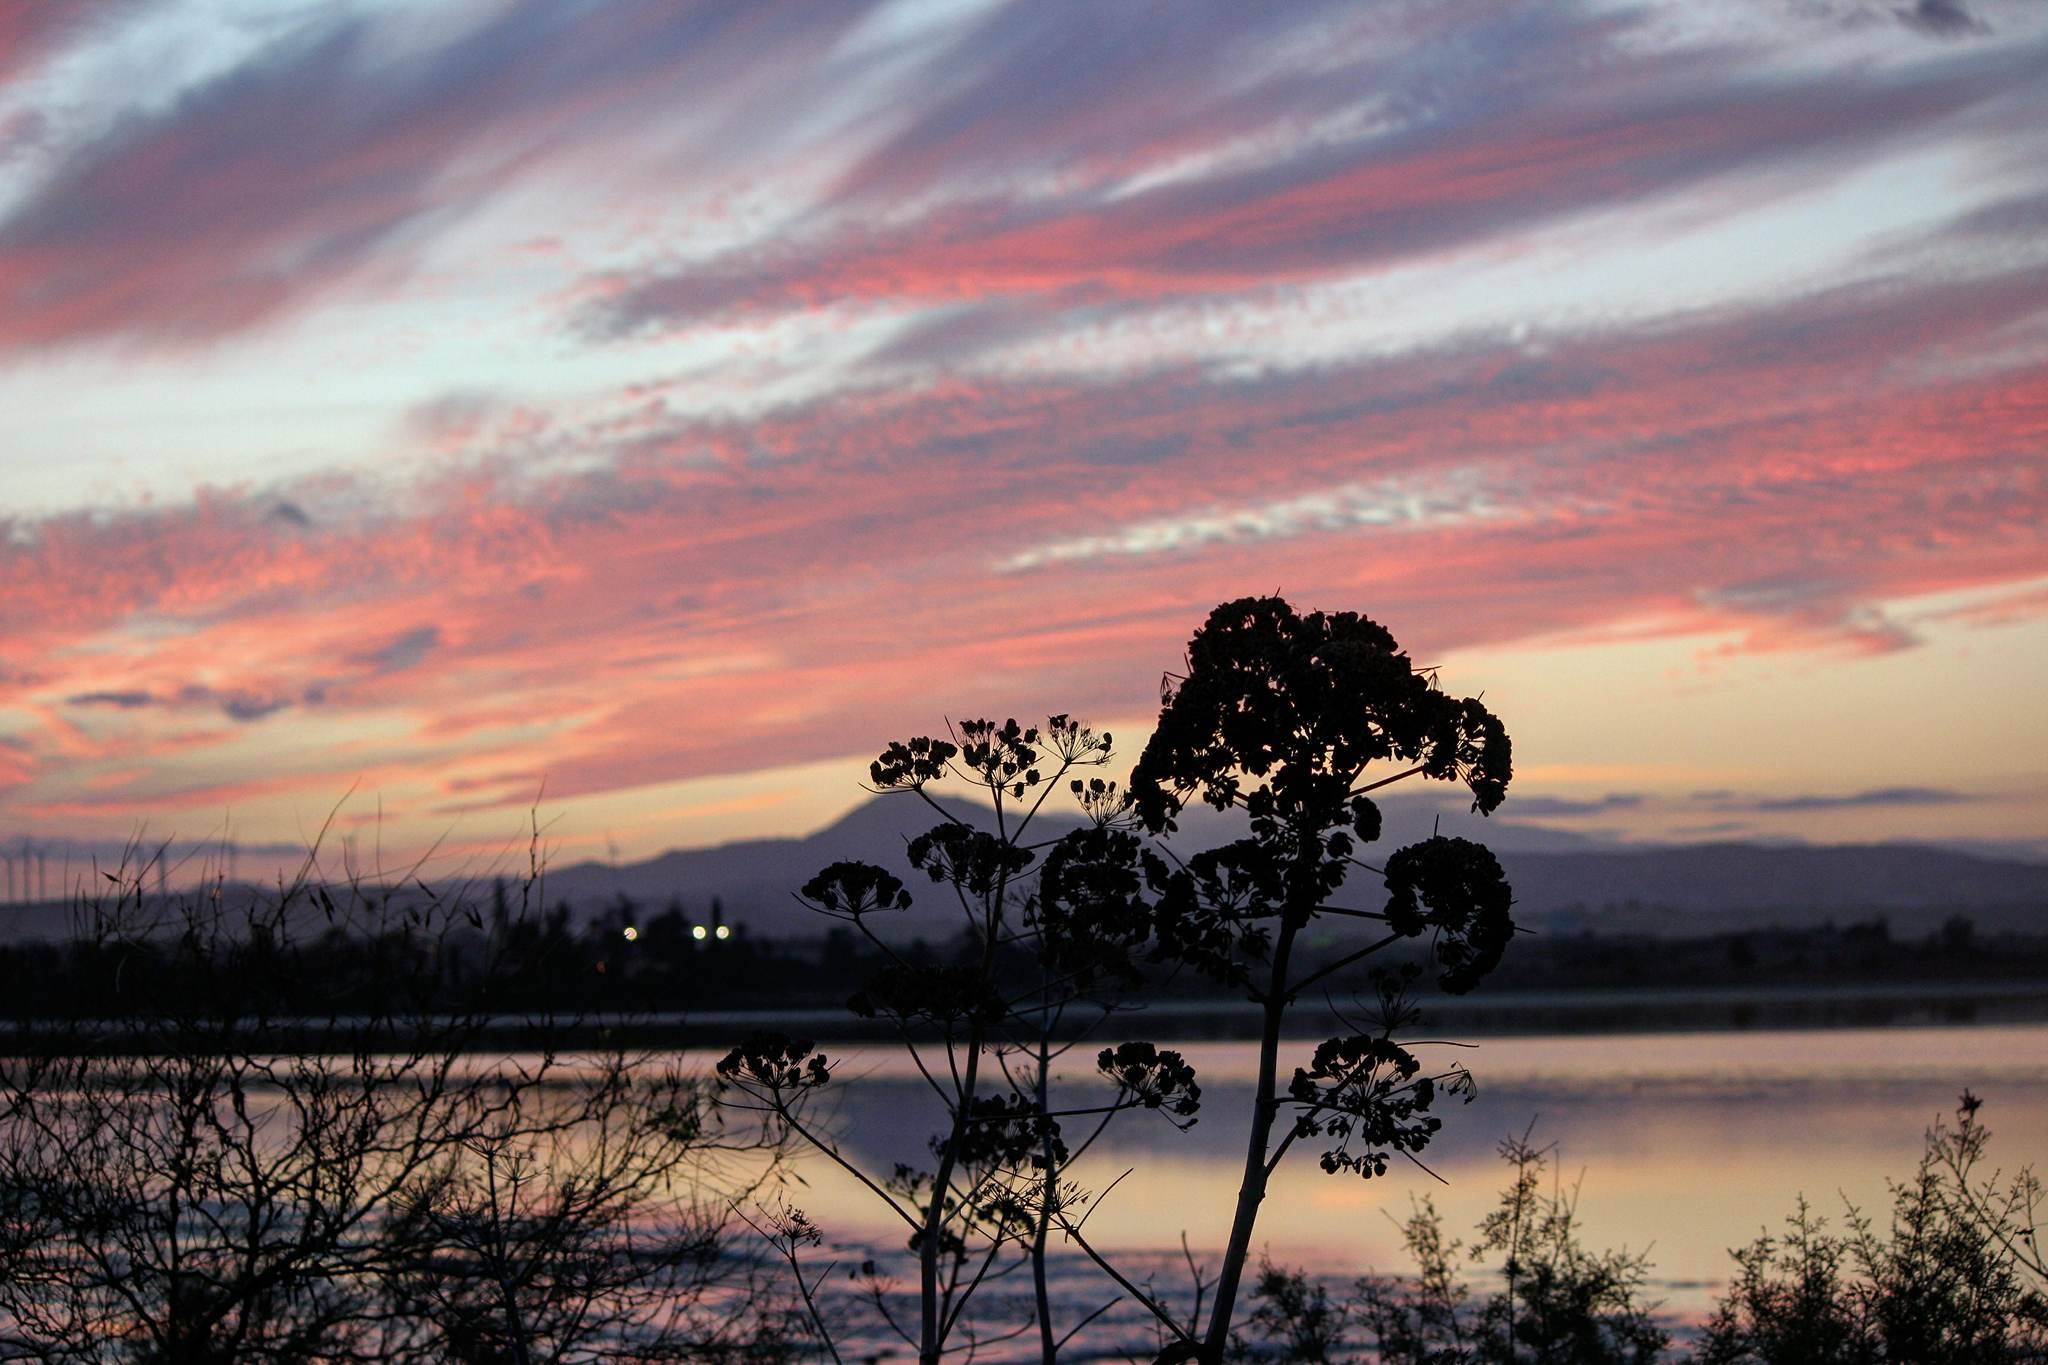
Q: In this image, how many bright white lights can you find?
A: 3